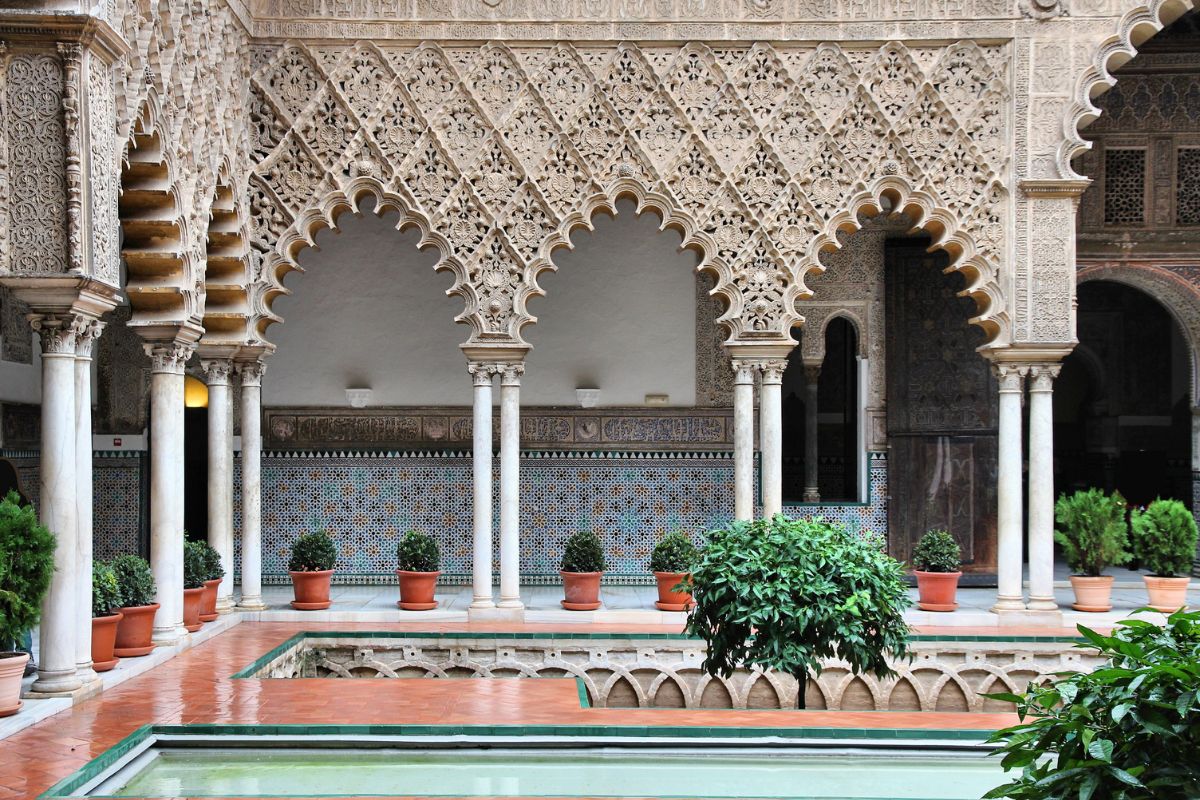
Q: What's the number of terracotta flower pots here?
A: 12